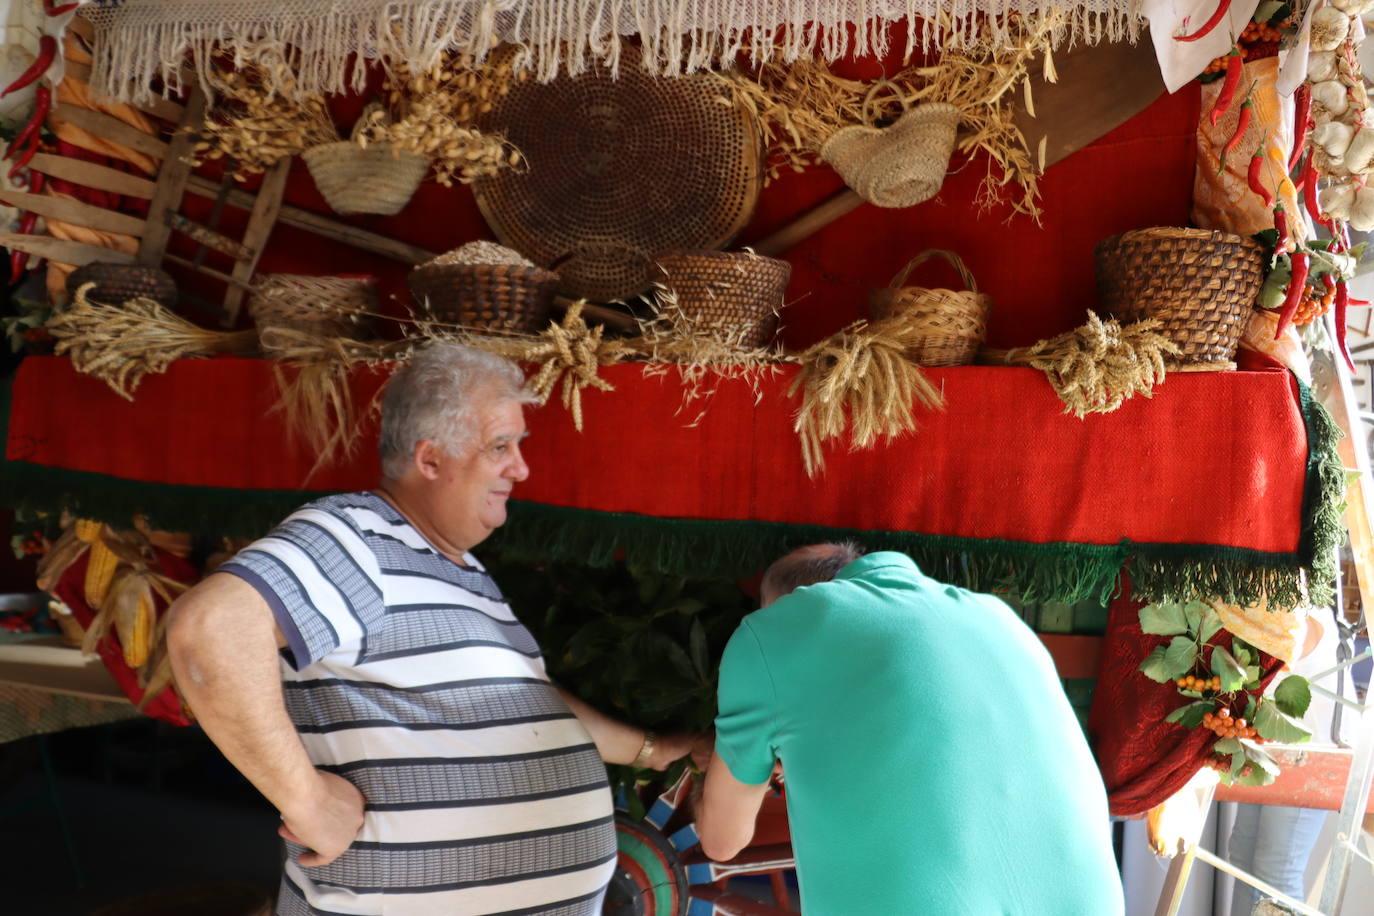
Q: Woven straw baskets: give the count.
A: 8